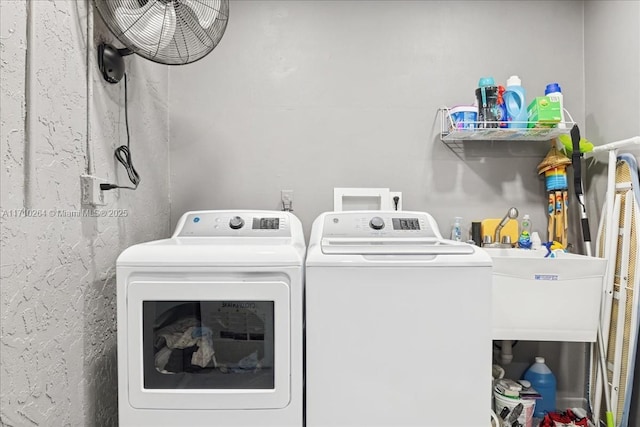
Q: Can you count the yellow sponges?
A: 1